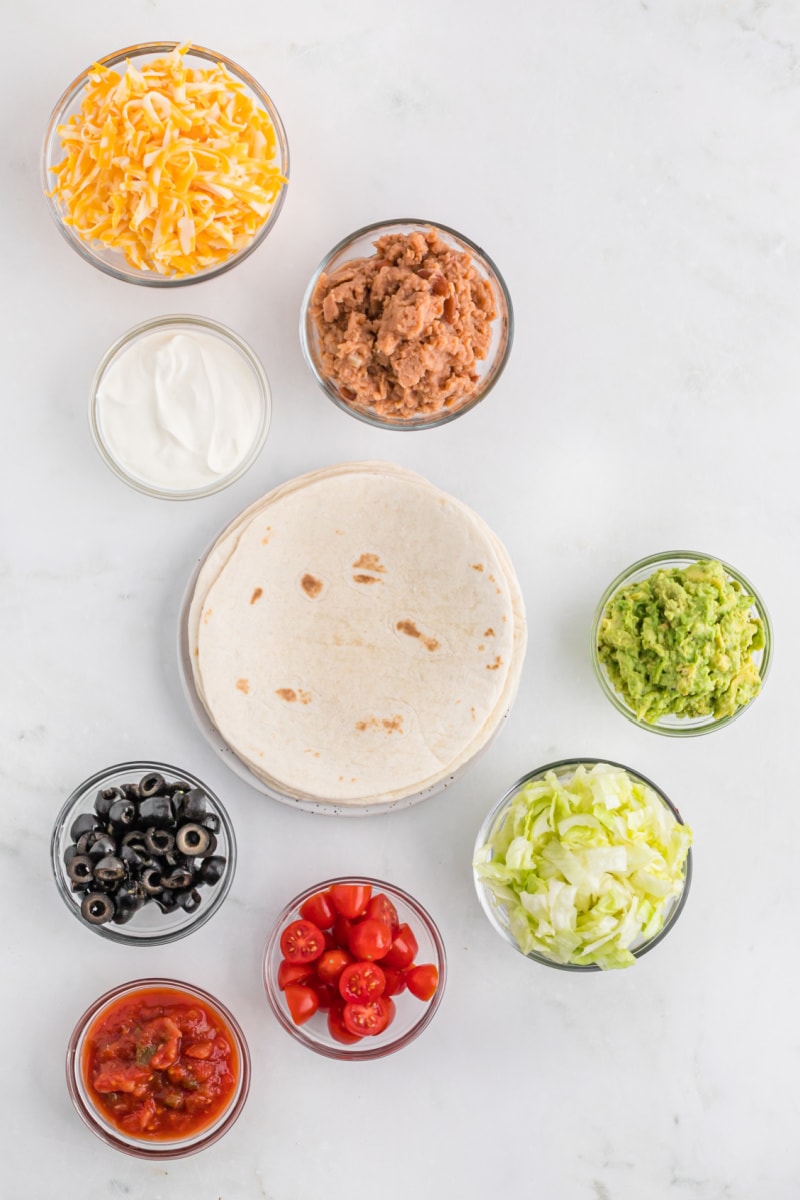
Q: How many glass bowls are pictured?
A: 8